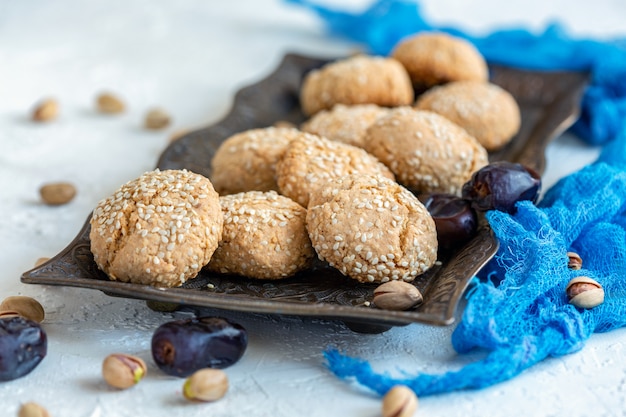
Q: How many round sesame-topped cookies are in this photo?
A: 10